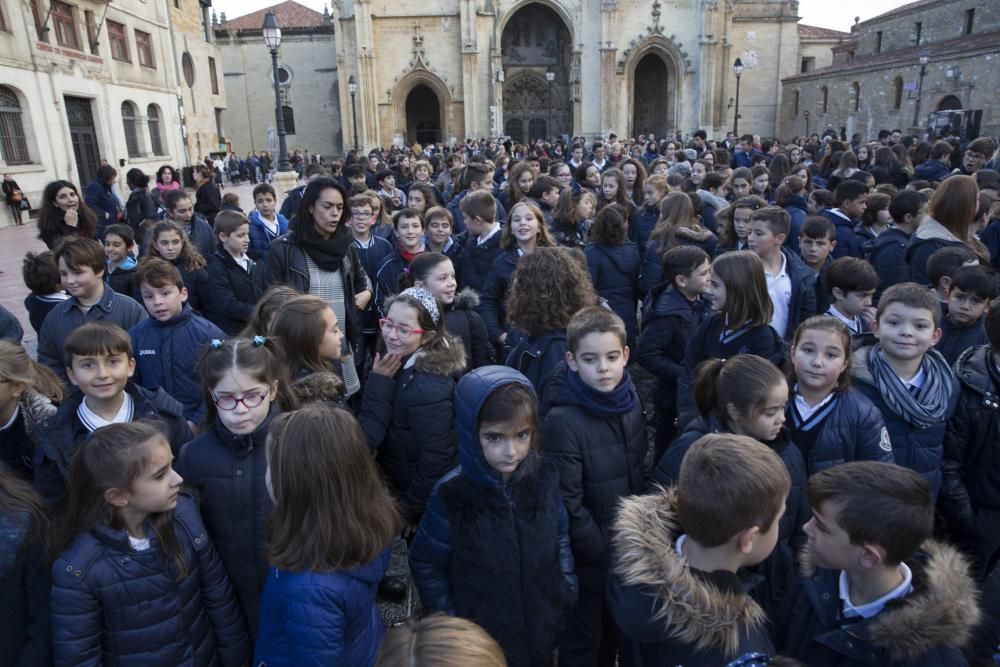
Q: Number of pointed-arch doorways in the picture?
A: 3